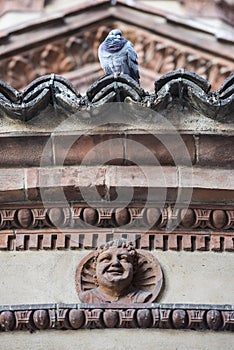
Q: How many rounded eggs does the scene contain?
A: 14